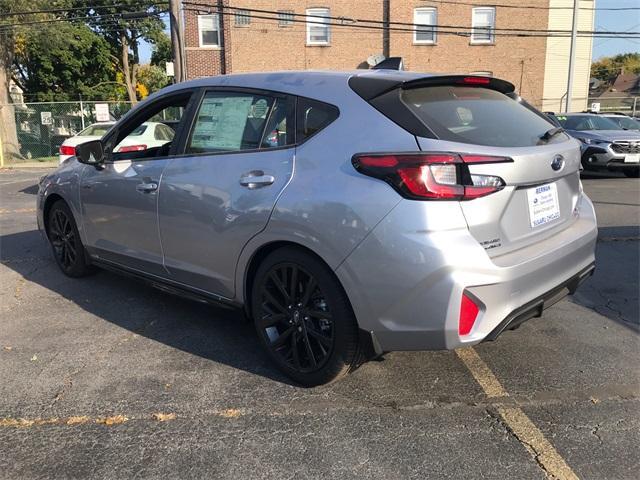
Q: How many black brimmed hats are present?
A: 0